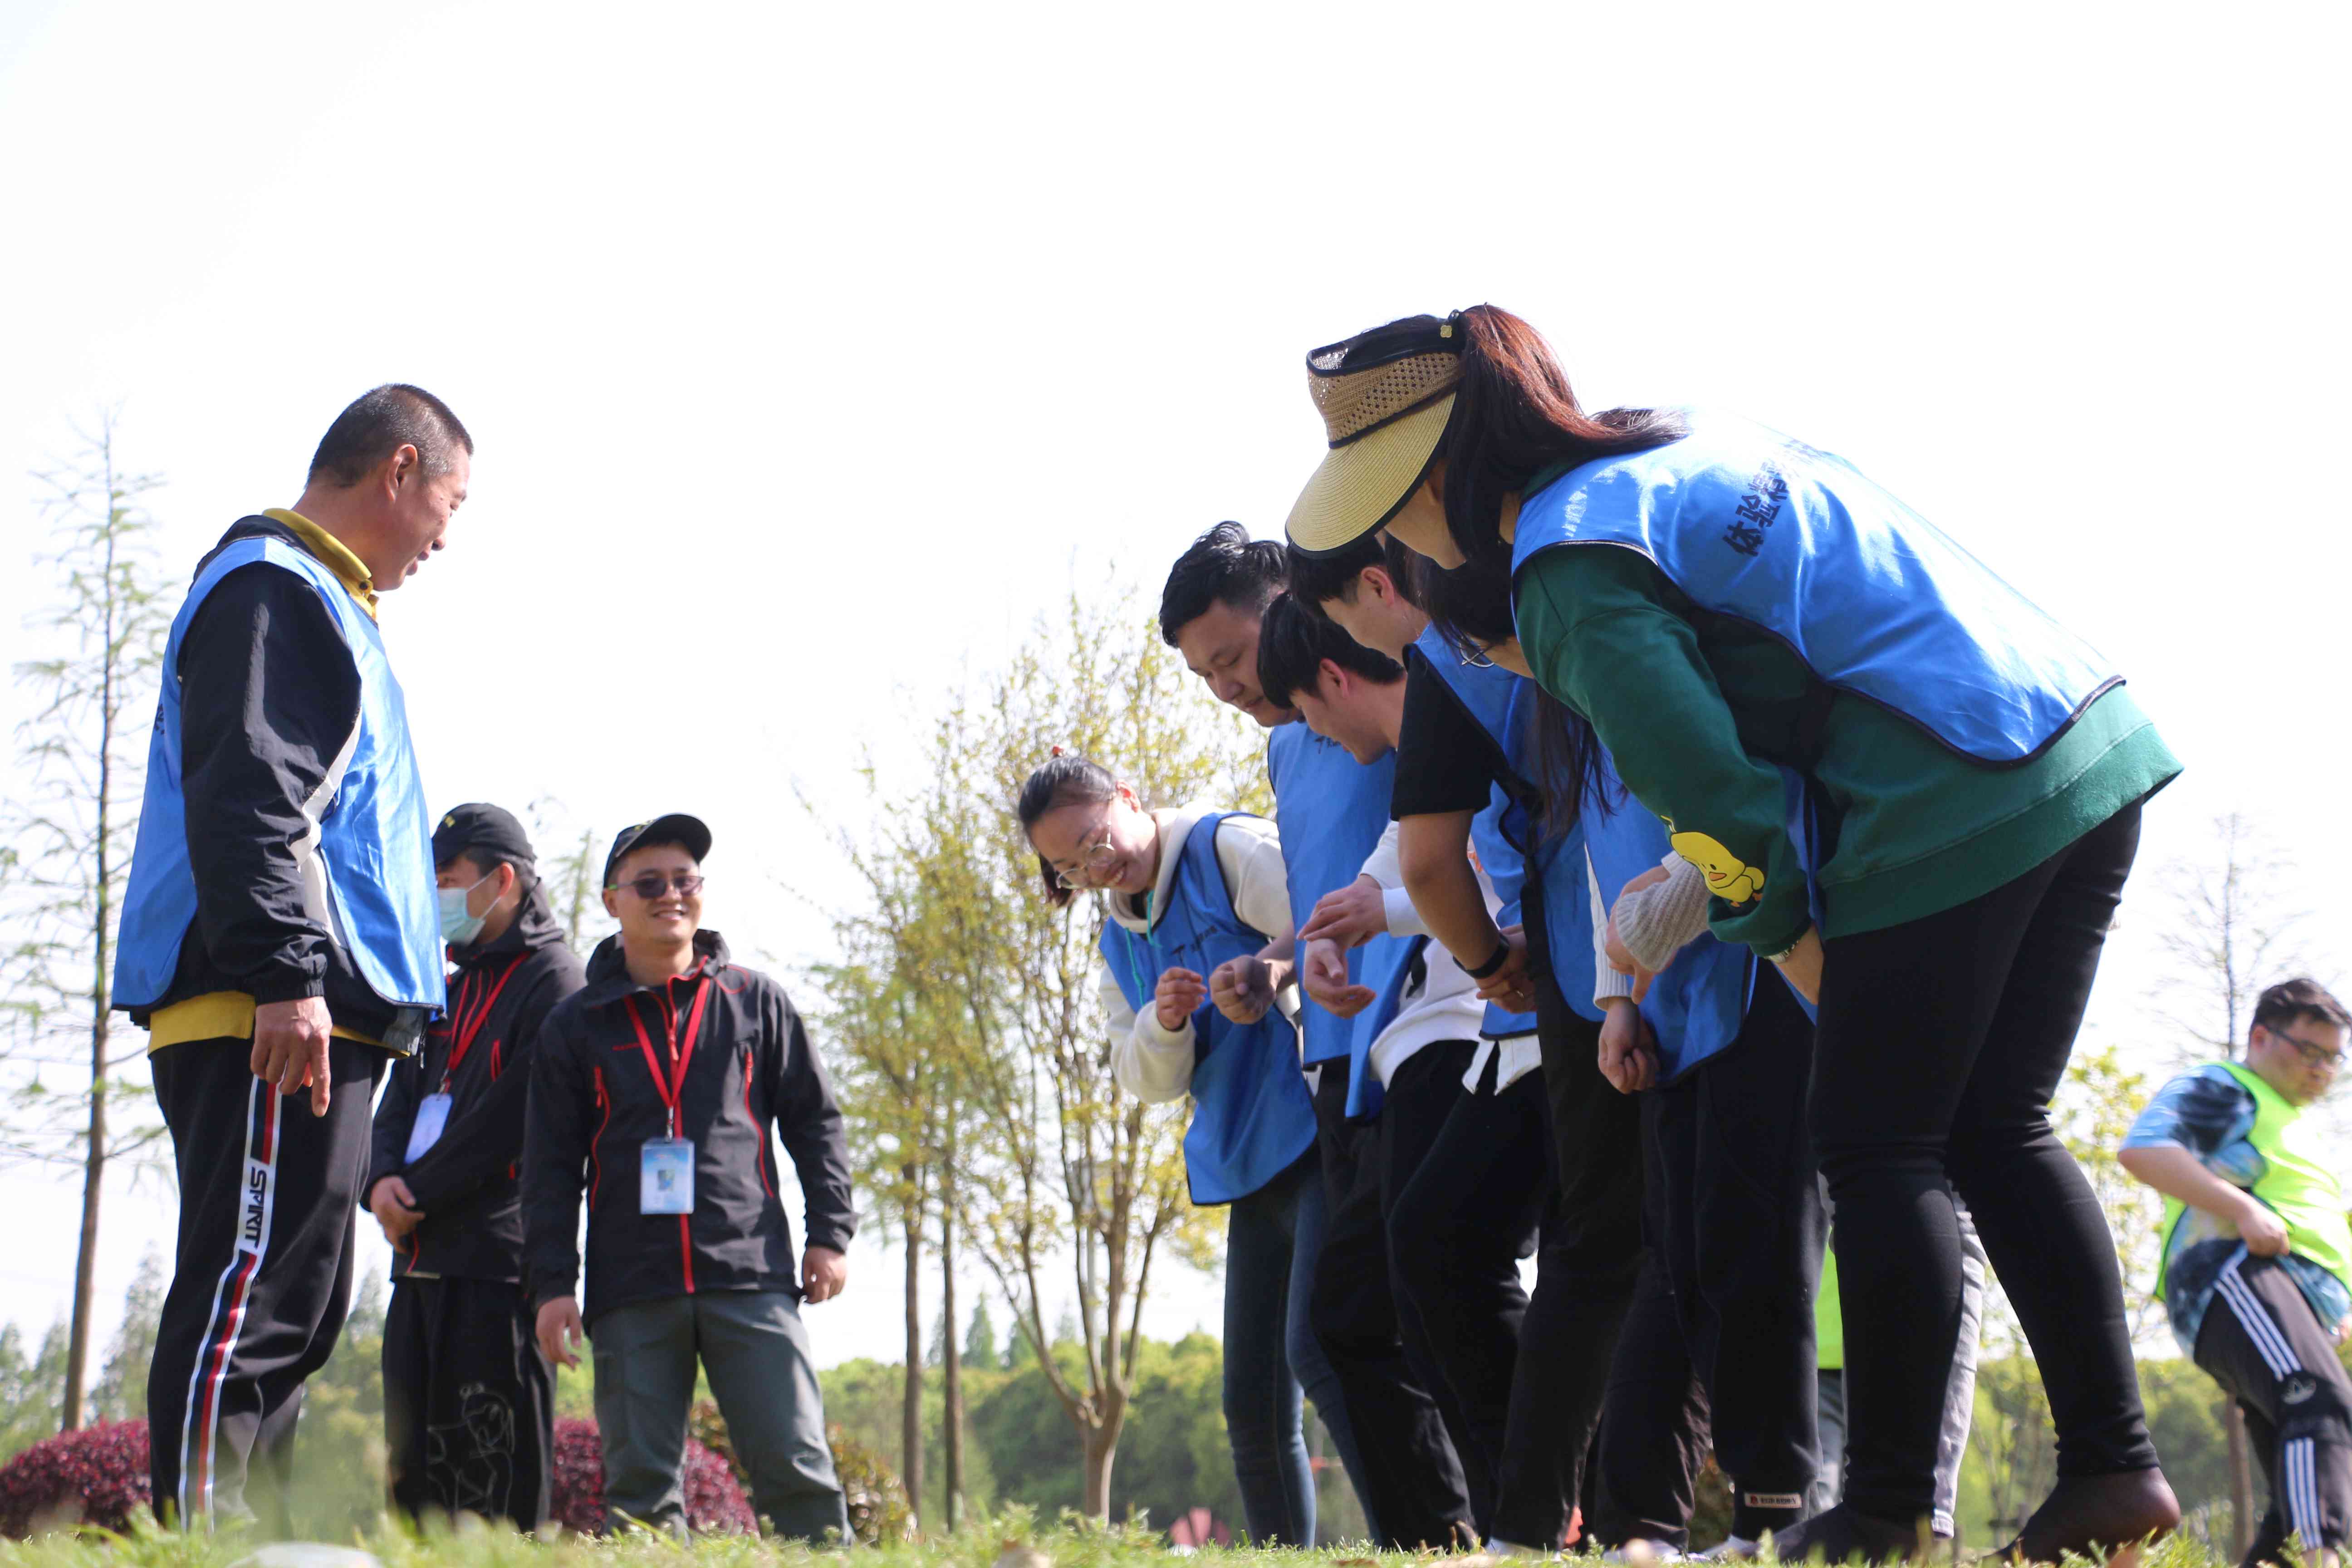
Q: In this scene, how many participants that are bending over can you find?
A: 6